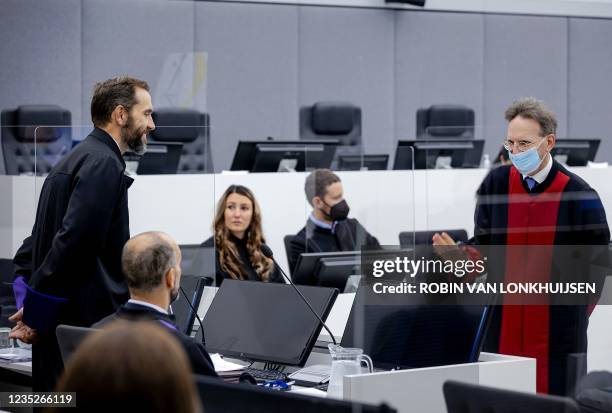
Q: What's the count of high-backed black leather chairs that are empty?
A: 4